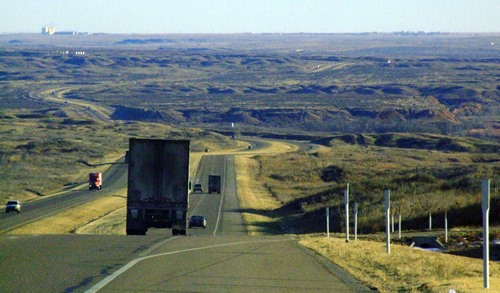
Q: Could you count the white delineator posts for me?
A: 9